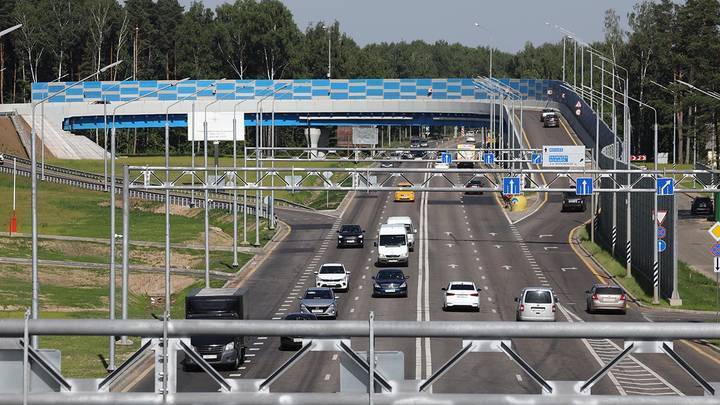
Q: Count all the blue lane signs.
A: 6